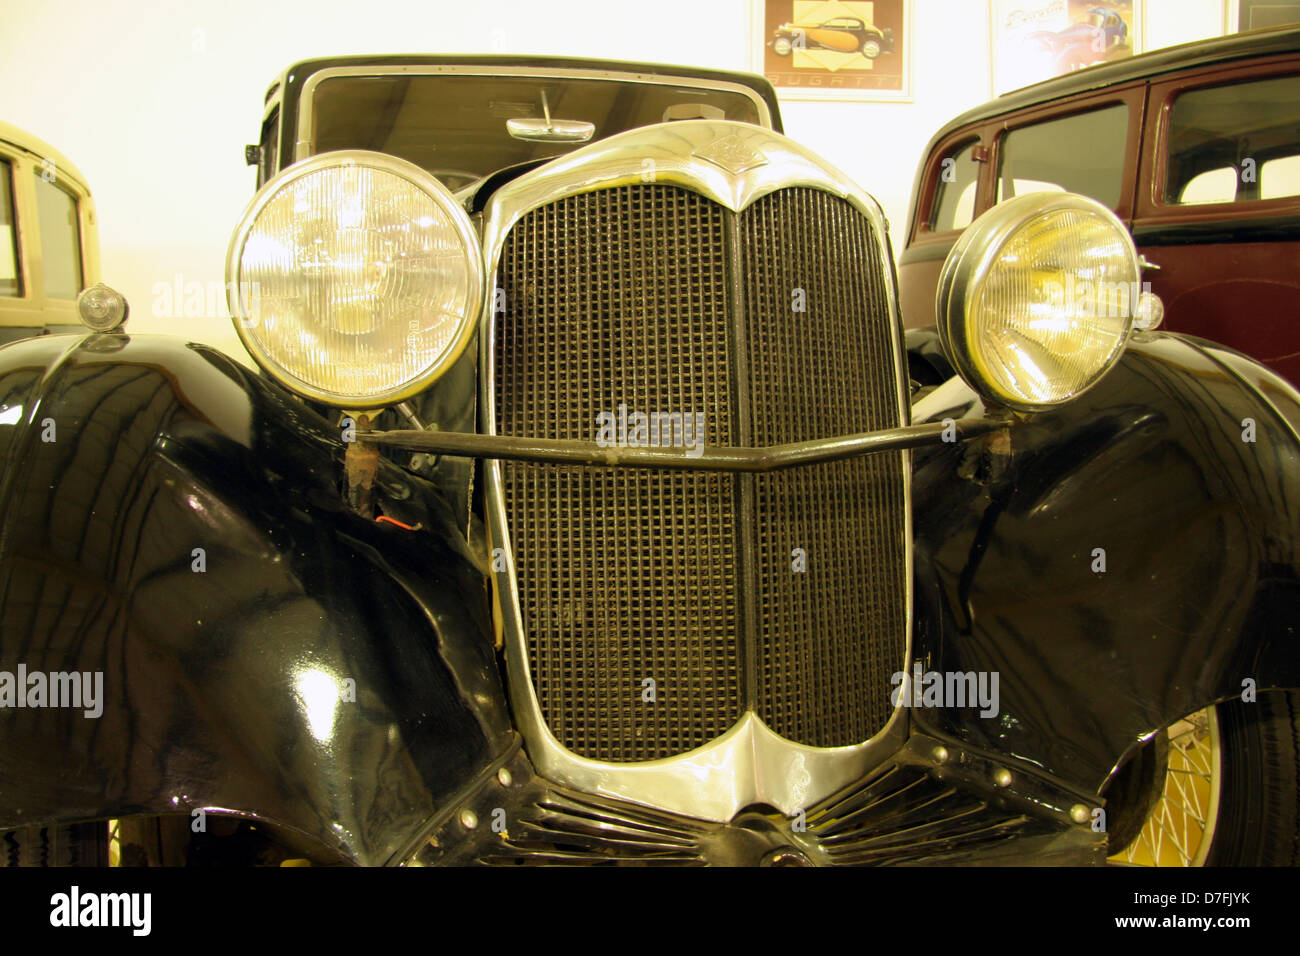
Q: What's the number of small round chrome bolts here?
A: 5